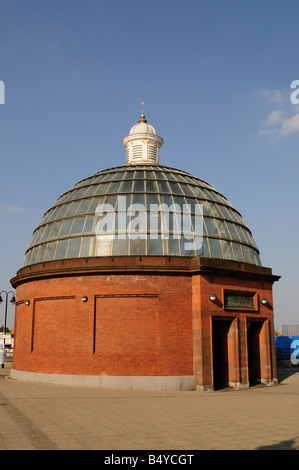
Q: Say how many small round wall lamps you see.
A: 4